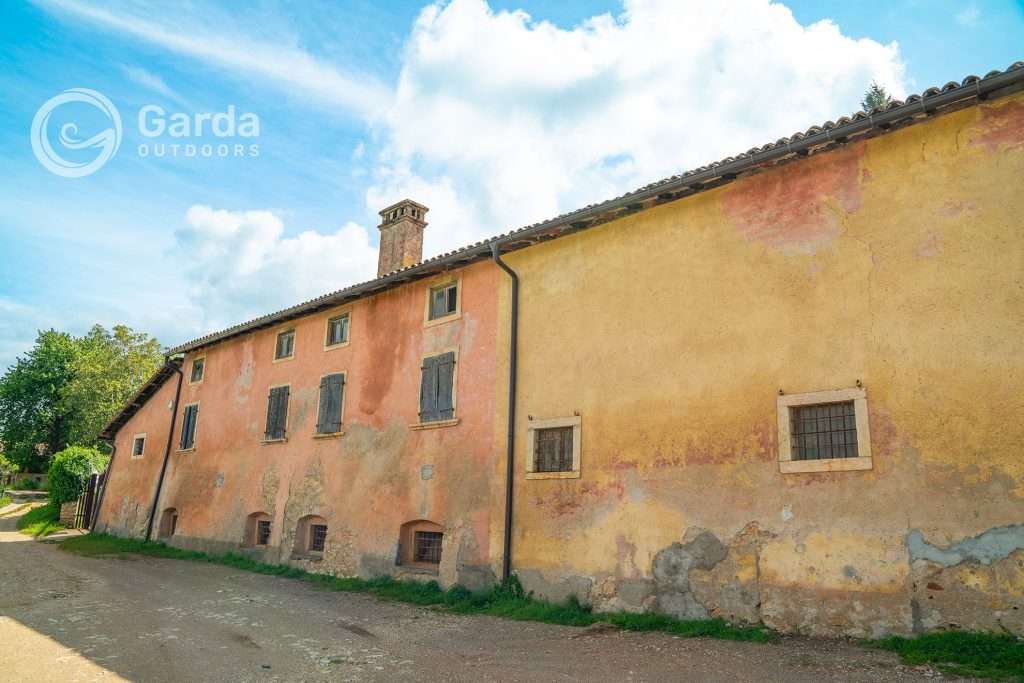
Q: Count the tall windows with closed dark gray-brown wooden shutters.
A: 4